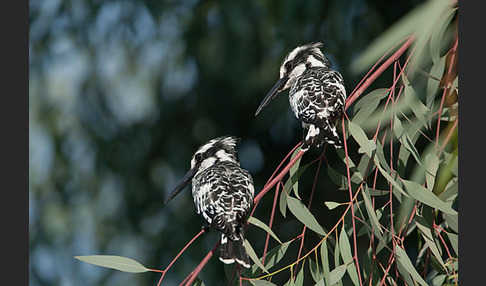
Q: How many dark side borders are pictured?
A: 2